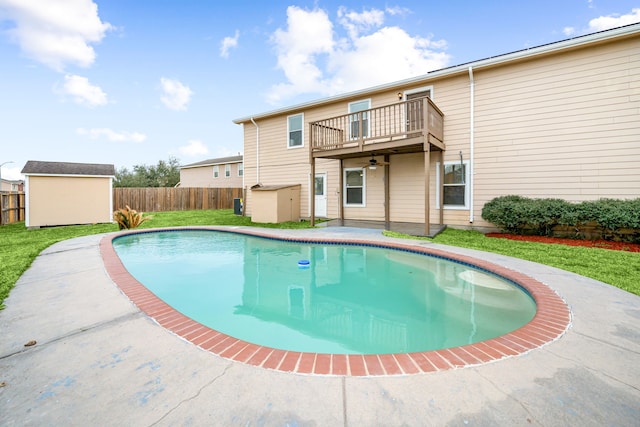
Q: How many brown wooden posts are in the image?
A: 5